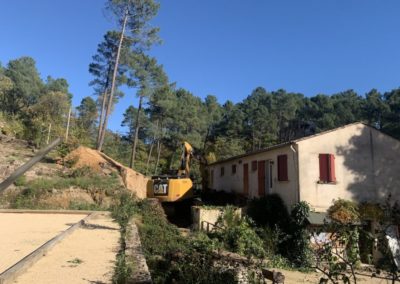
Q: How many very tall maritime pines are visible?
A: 3